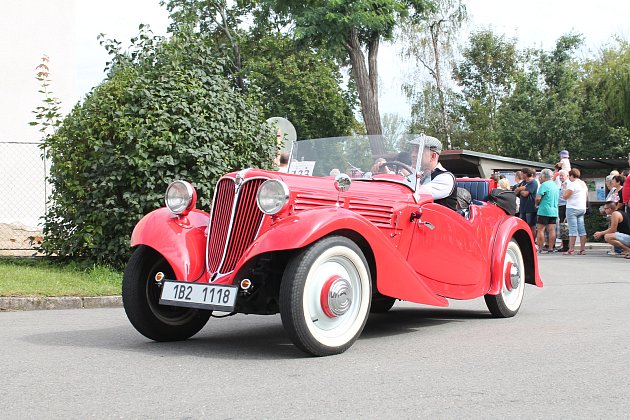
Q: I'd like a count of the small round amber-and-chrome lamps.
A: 2